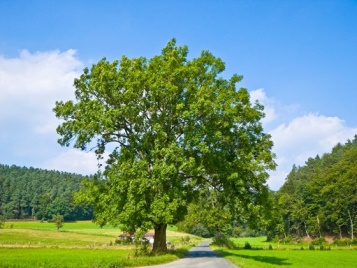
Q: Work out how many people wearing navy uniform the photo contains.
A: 0